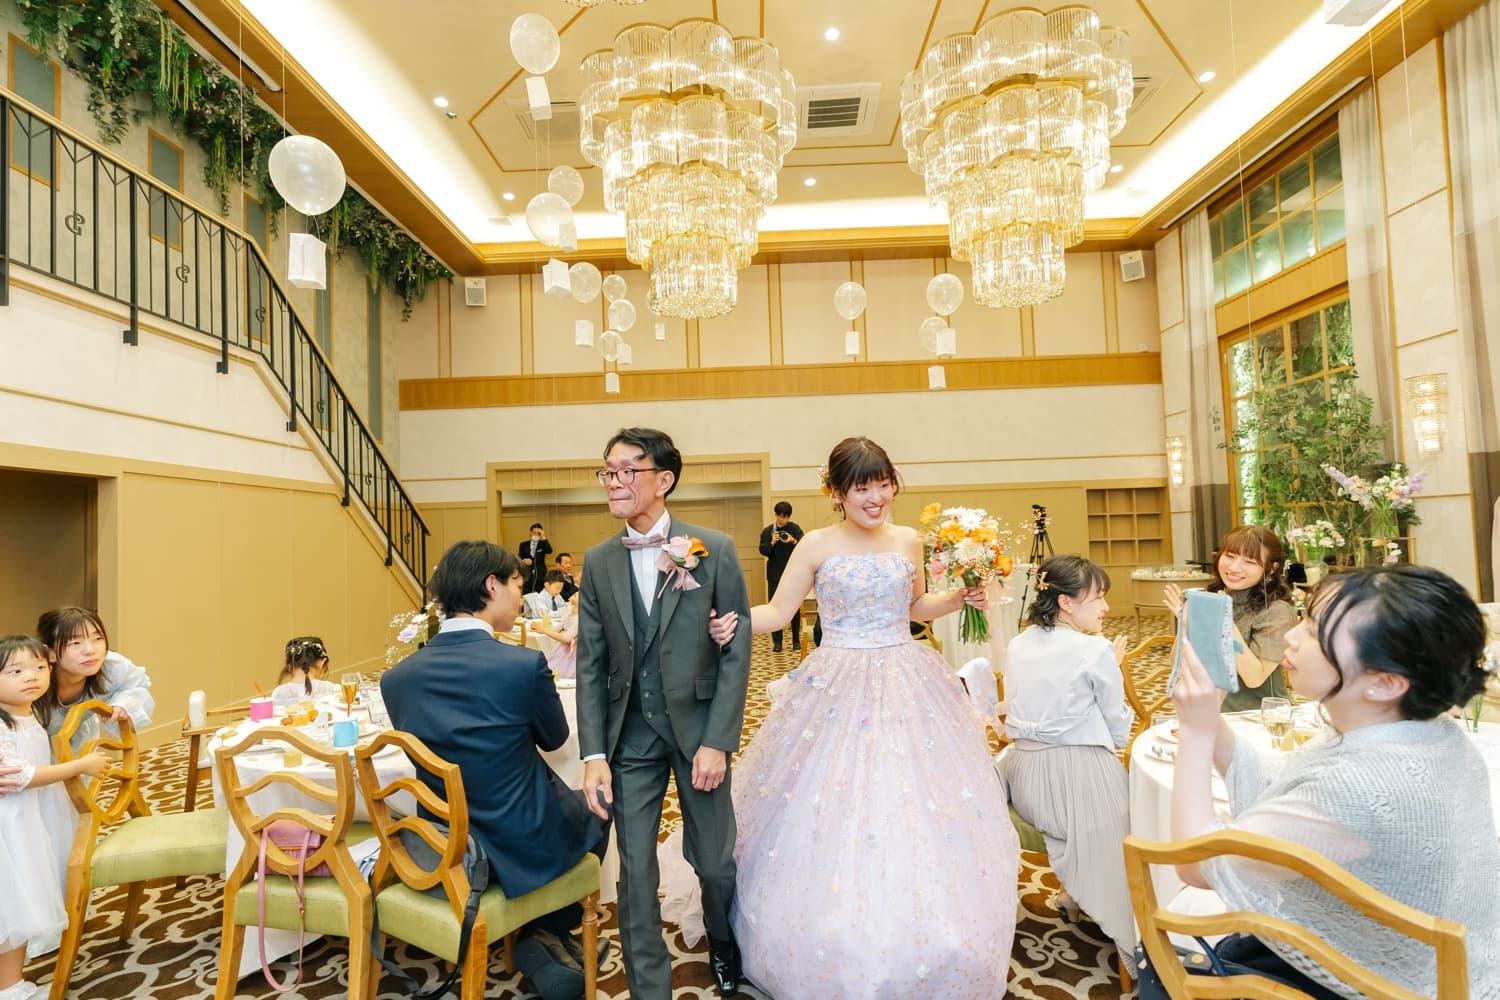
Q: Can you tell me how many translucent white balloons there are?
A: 11